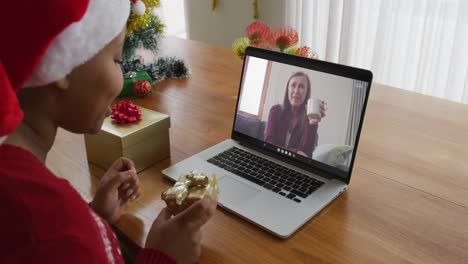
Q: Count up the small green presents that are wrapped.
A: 1